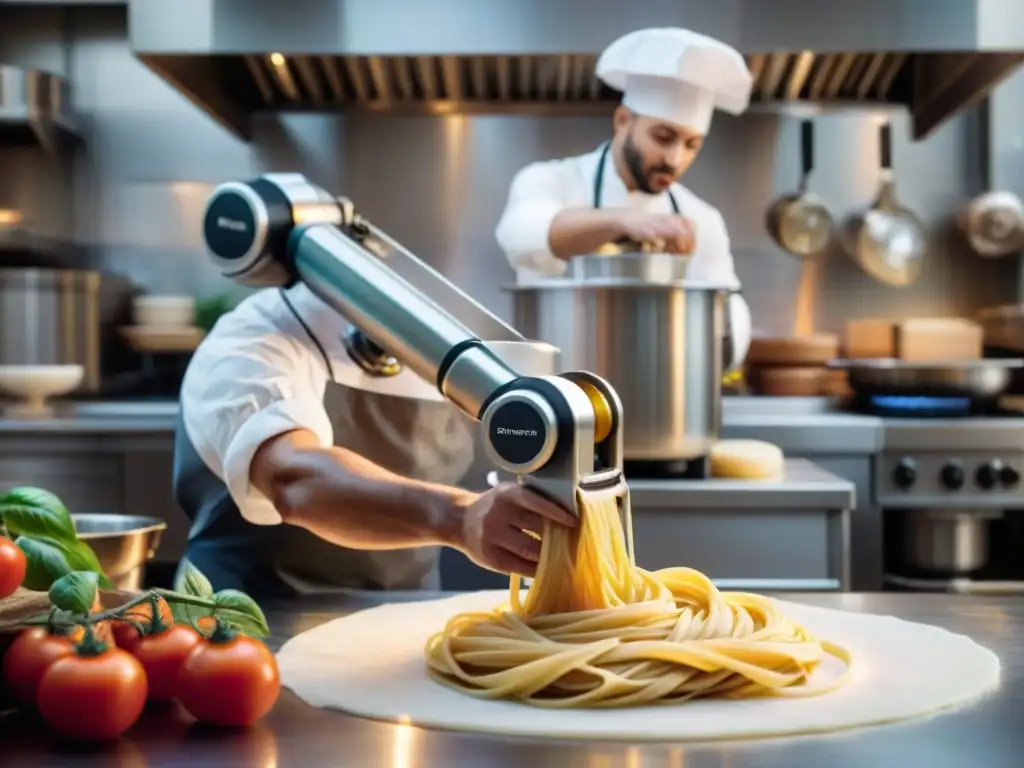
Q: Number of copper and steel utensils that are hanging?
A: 3